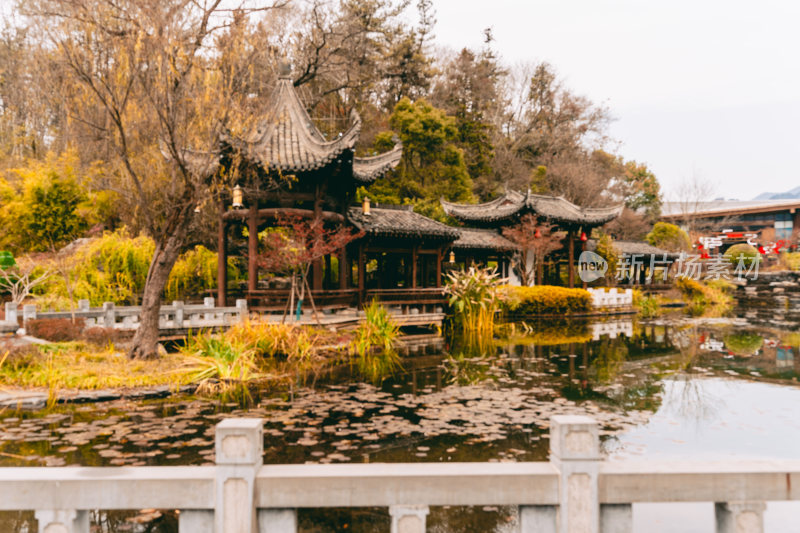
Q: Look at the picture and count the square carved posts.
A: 2